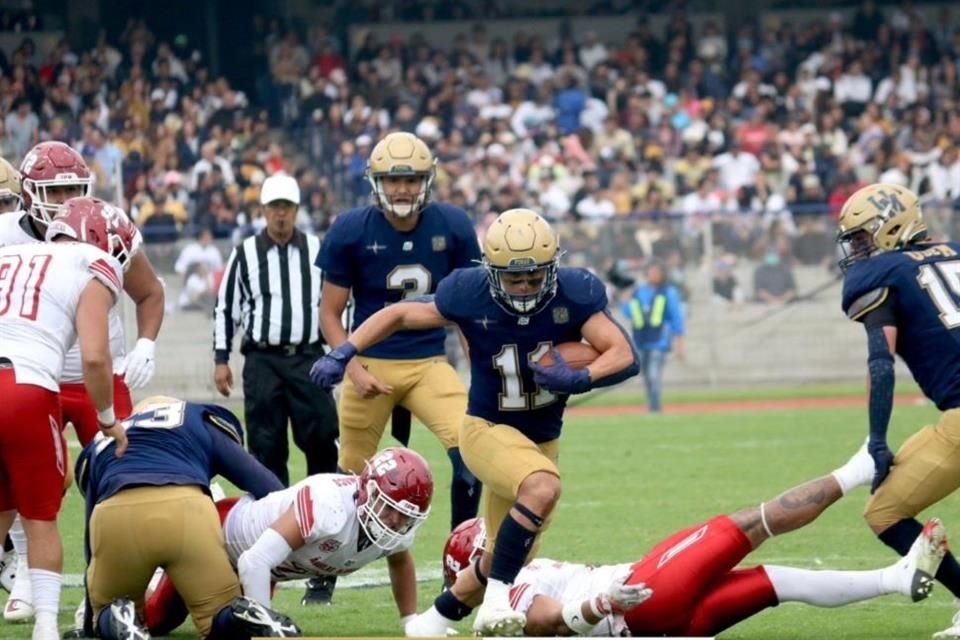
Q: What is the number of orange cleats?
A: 0